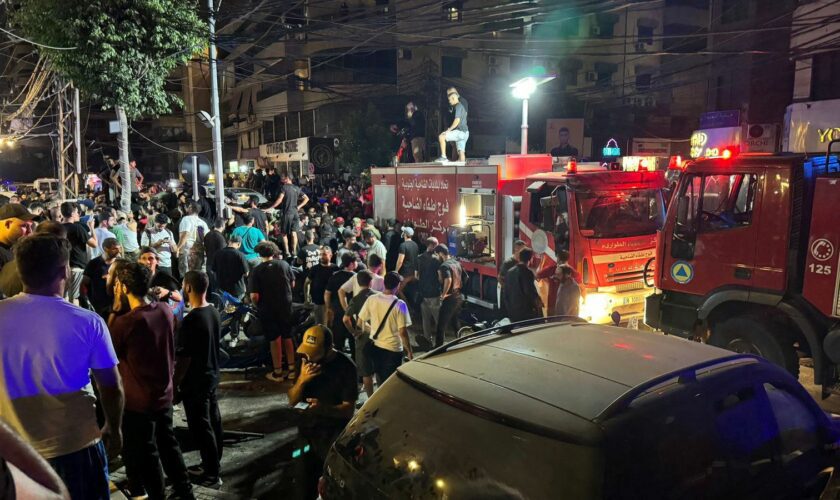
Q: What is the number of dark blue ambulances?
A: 0